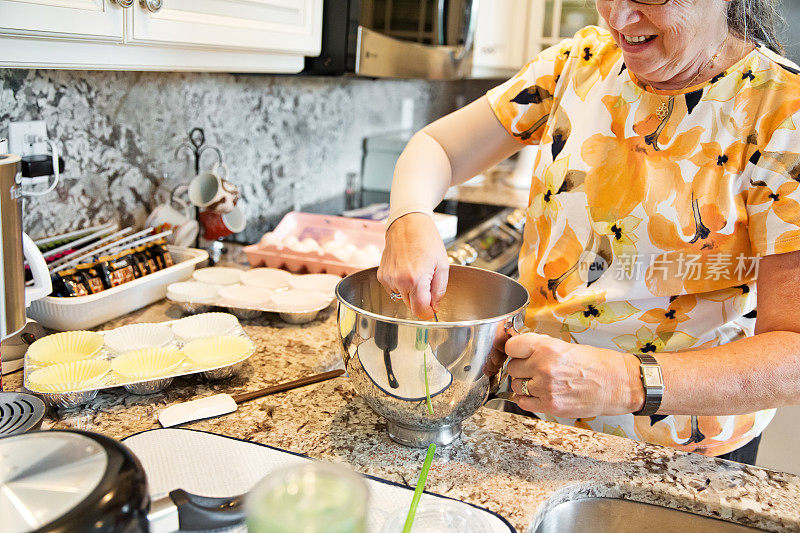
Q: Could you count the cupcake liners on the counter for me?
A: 12